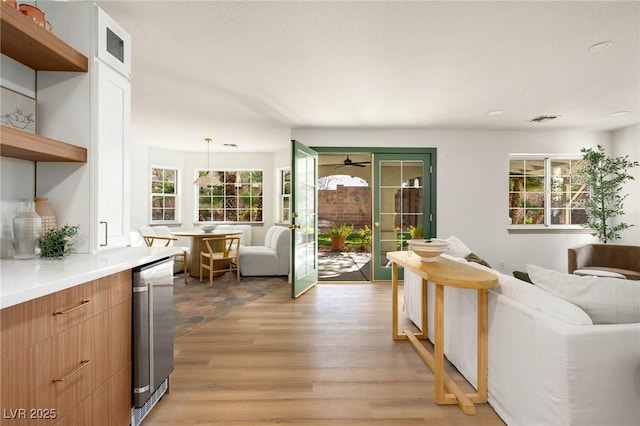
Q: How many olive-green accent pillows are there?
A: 2